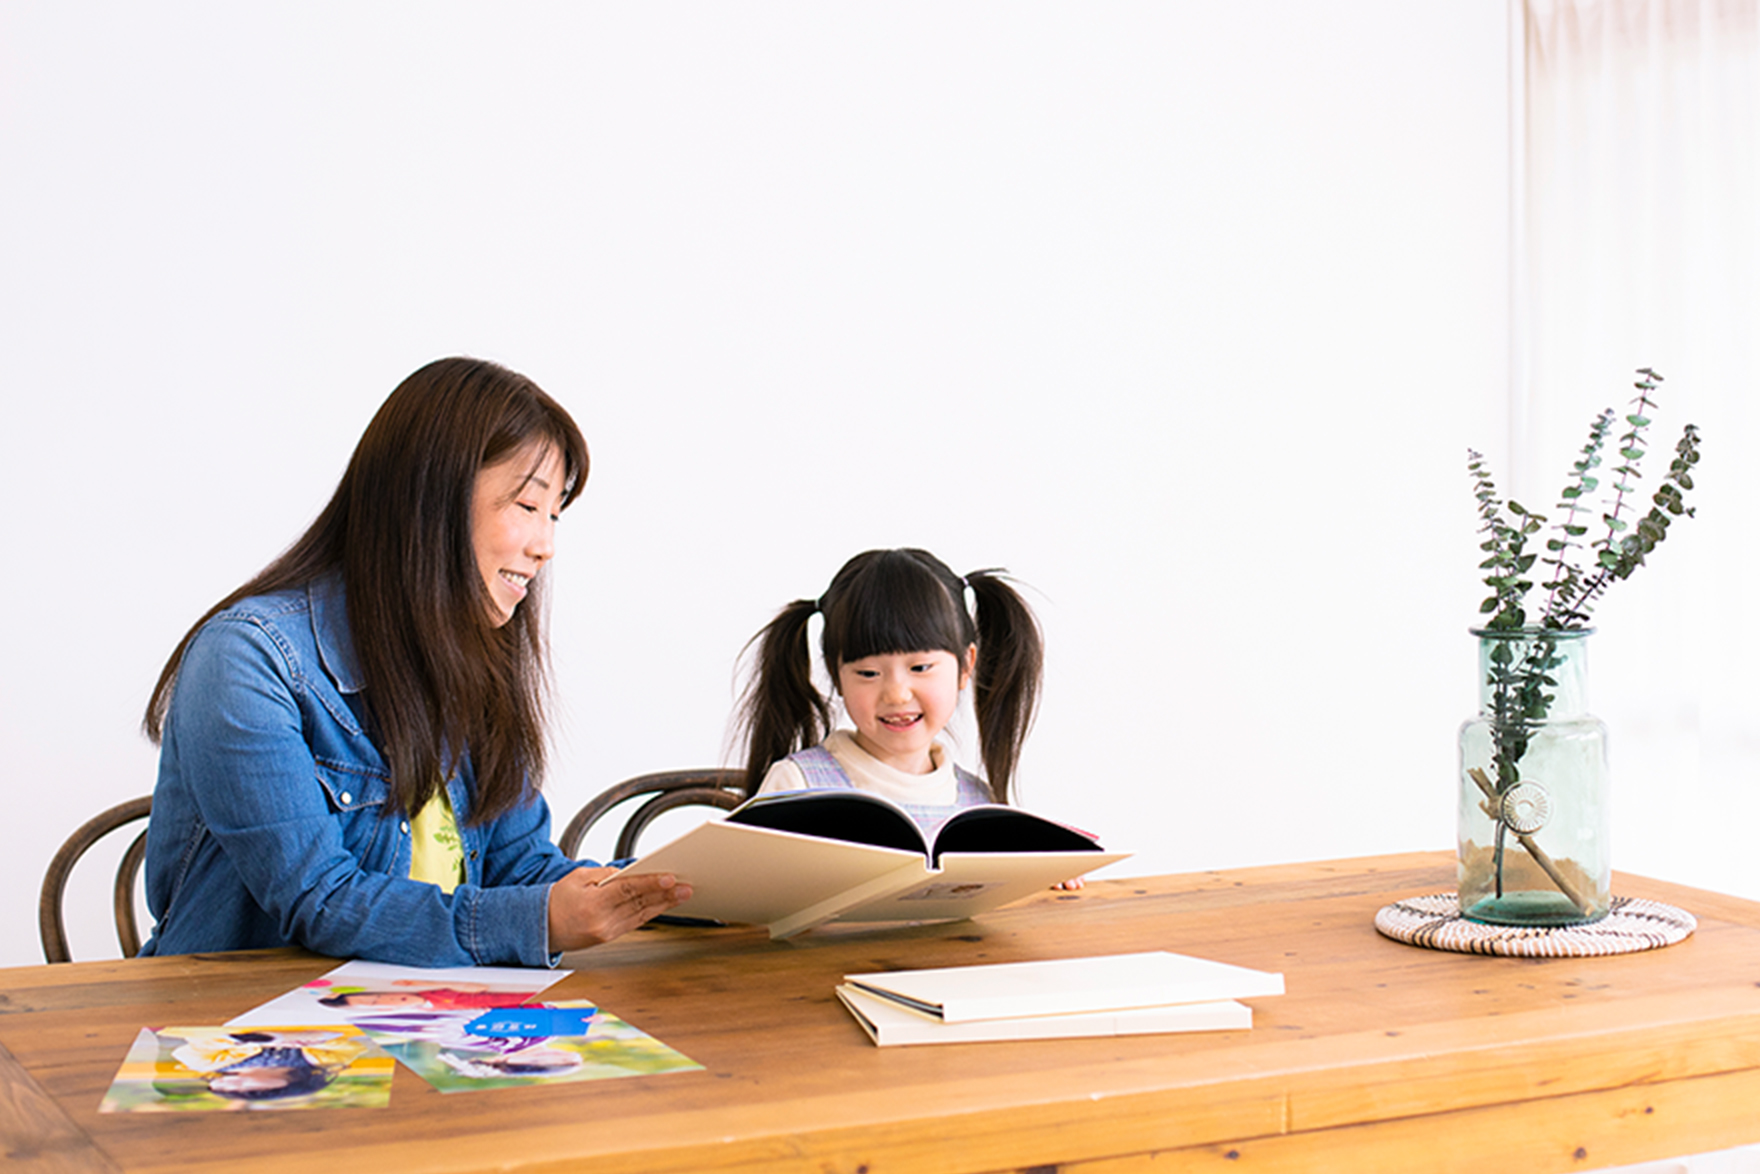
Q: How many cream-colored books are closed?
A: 2